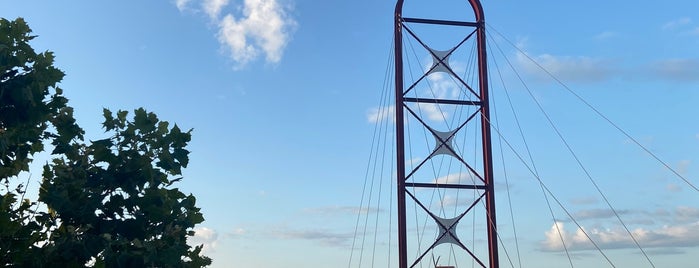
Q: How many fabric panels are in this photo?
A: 3